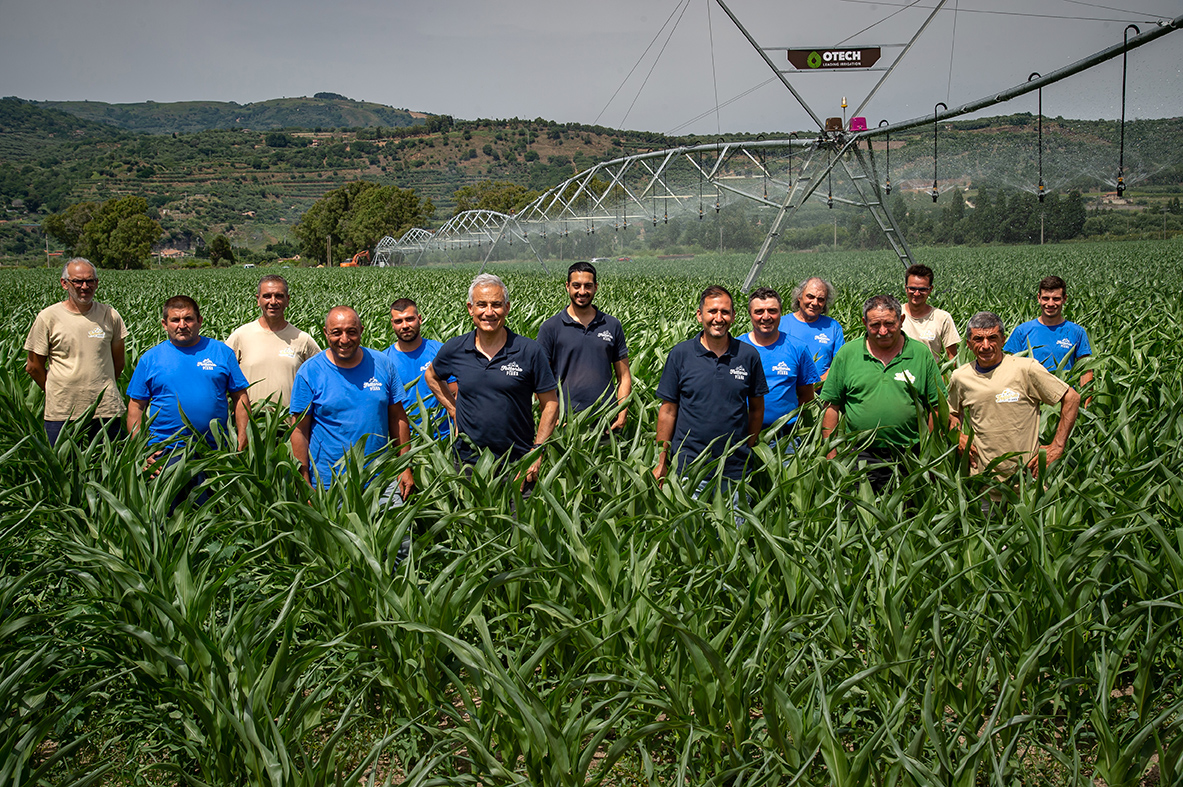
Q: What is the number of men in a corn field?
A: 14